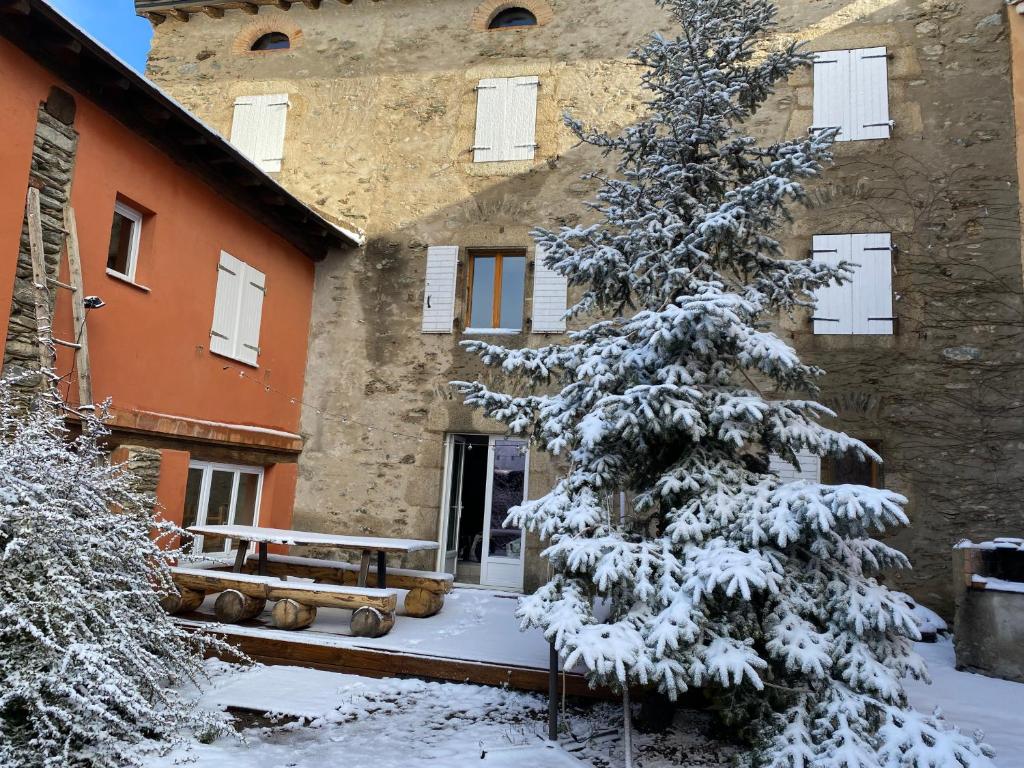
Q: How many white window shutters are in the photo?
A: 13